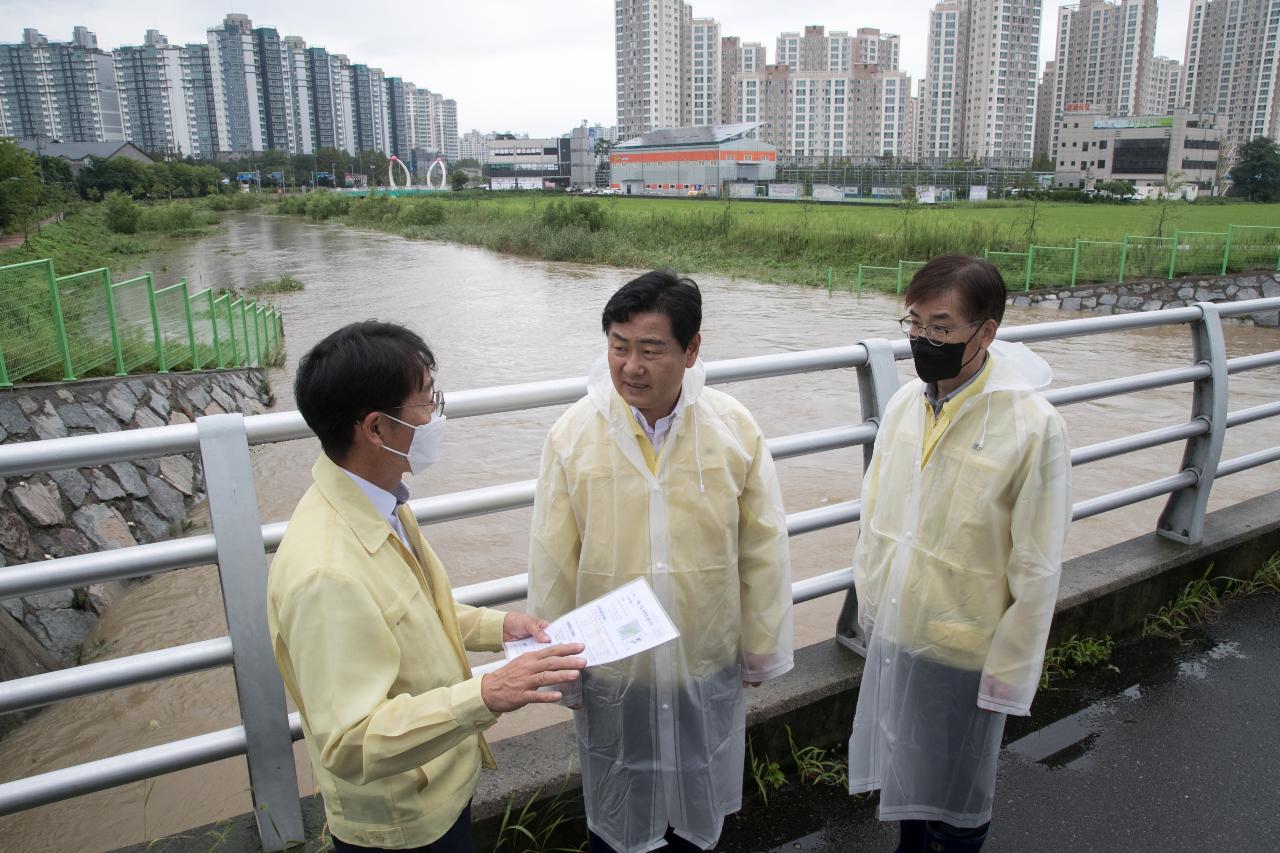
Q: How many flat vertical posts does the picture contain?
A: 3